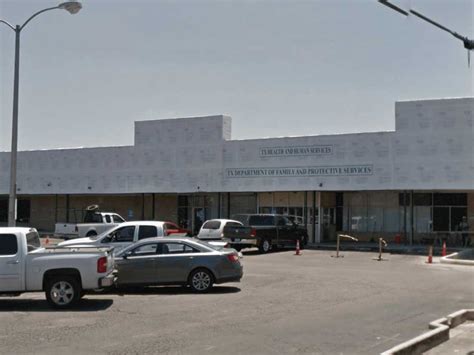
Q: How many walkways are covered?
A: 1